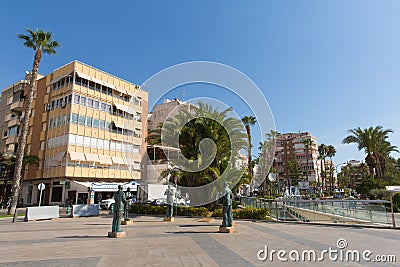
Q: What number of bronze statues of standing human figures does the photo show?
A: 4